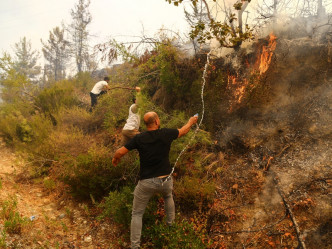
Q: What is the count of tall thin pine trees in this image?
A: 3